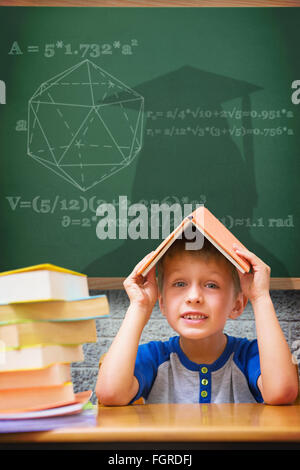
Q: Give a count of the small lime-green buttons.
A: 3